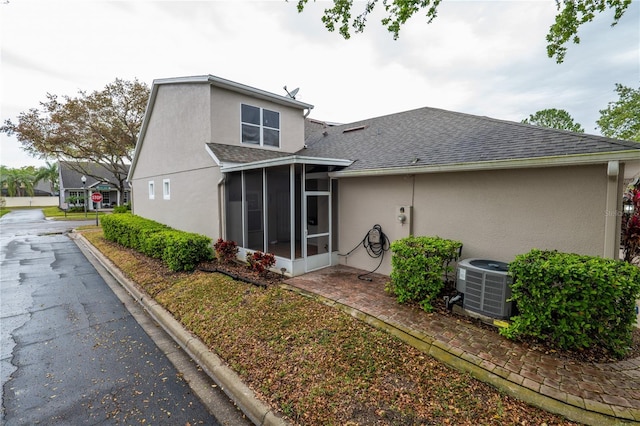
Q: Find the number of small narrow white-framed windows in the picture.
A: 2